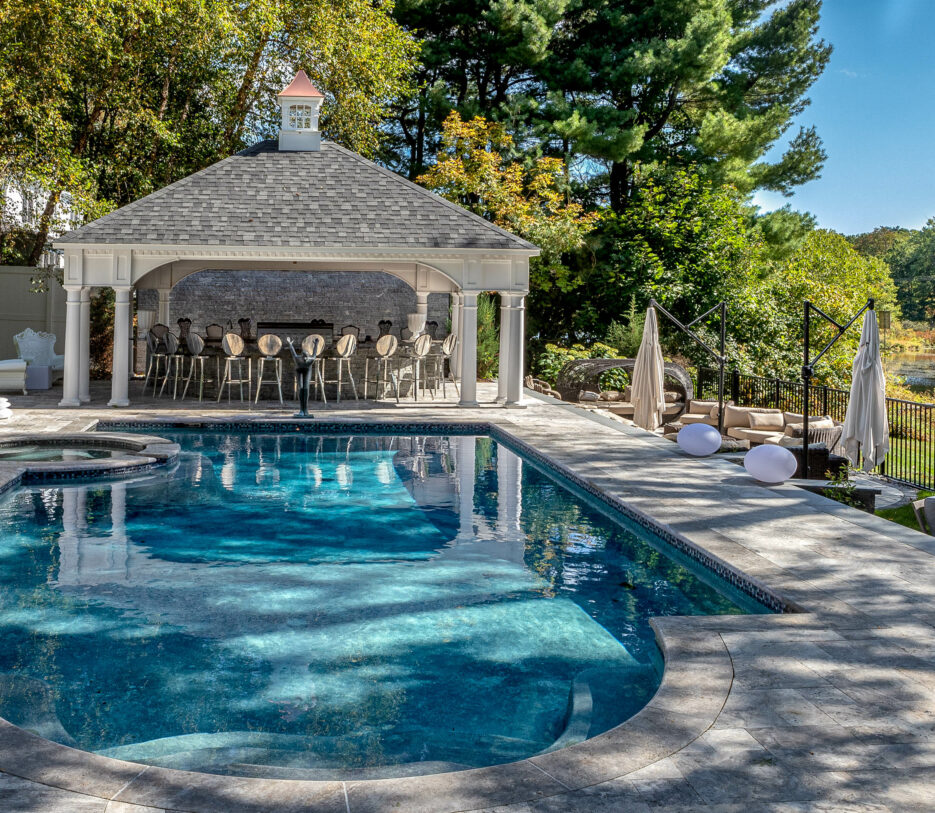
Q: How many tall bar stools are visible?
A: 10